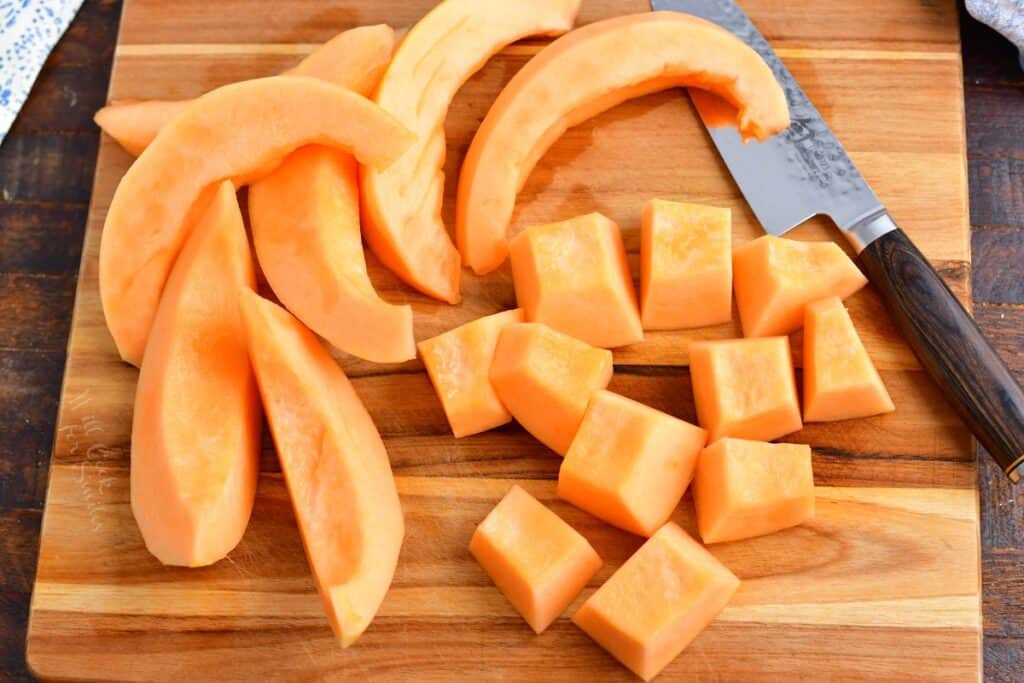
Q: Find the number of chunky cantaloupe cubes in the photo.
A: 11